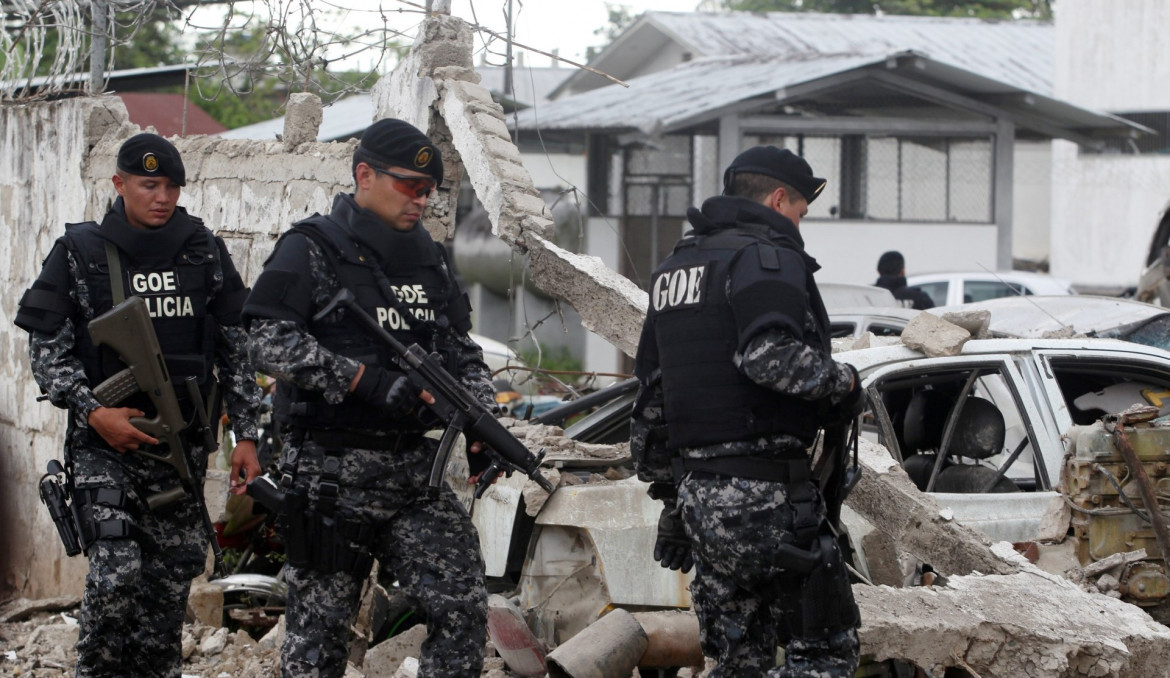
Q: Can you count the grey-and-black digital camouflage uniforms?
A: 3